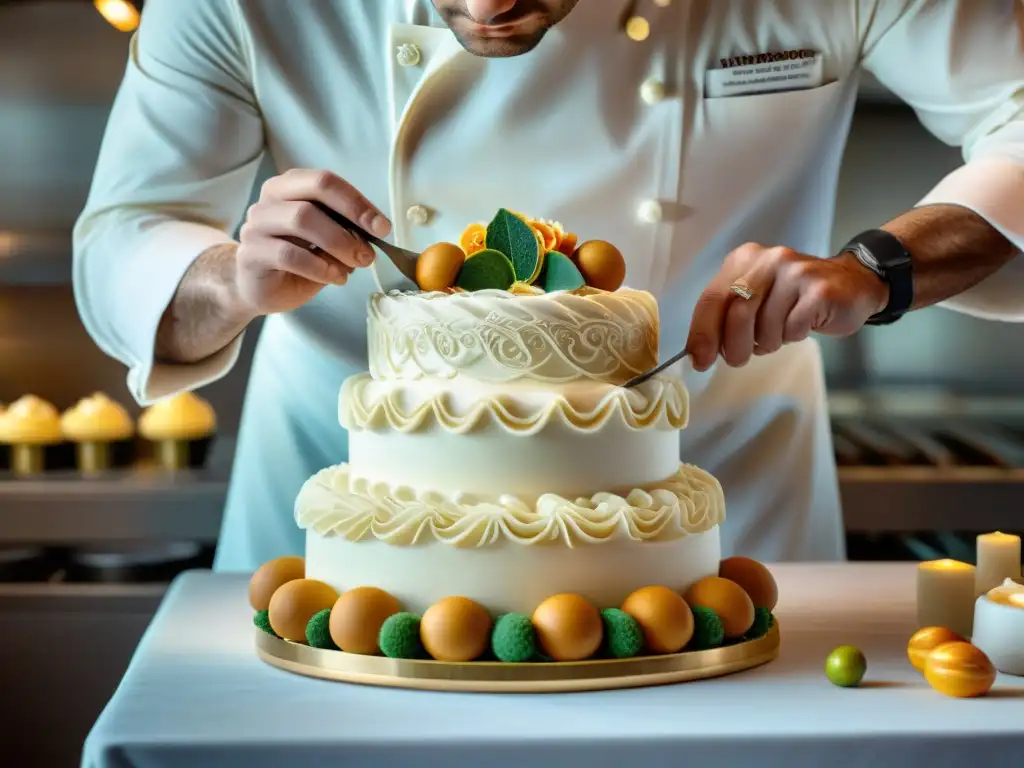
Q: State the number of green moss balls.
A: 7